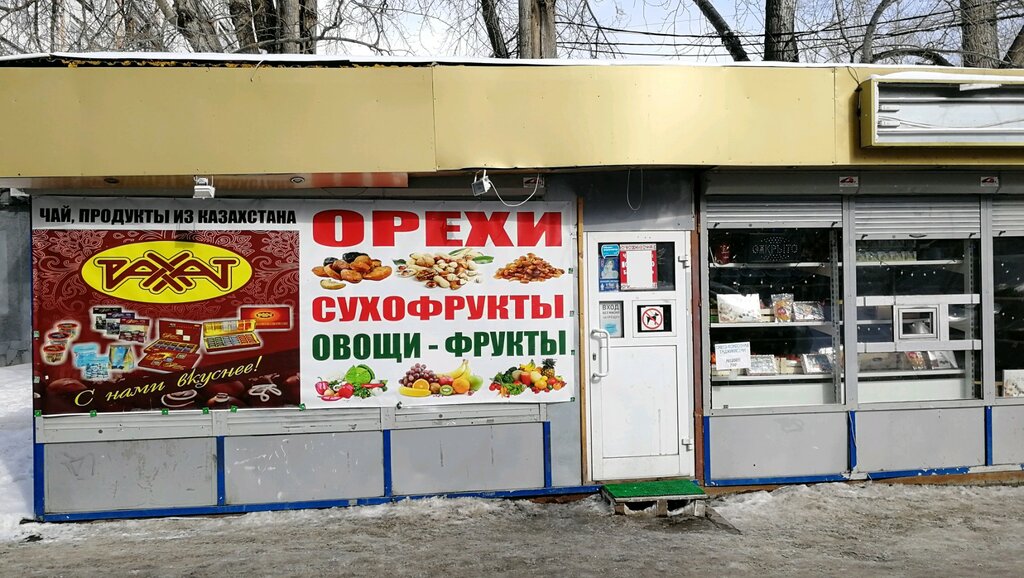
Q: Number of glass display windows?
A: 3